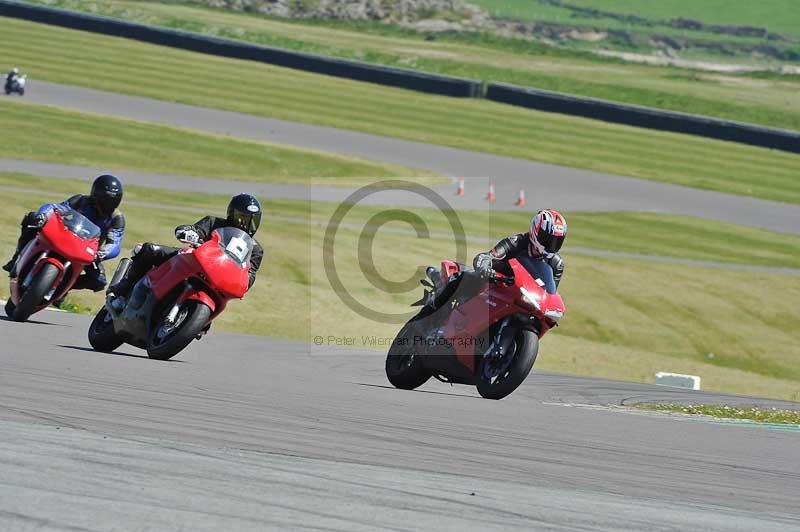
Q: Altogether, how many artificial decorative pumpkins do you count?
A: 0